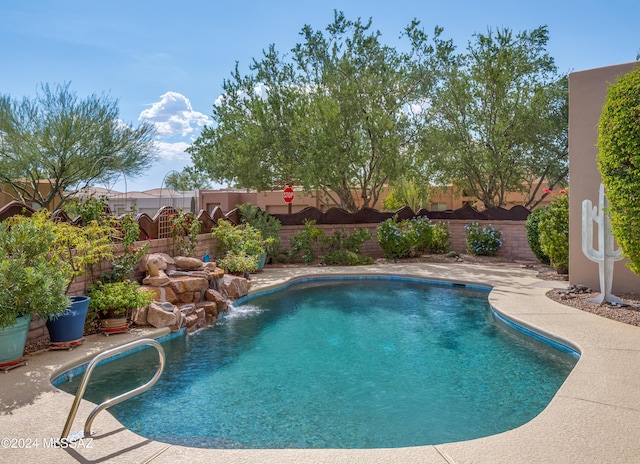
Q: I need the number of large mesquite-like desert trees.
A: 3